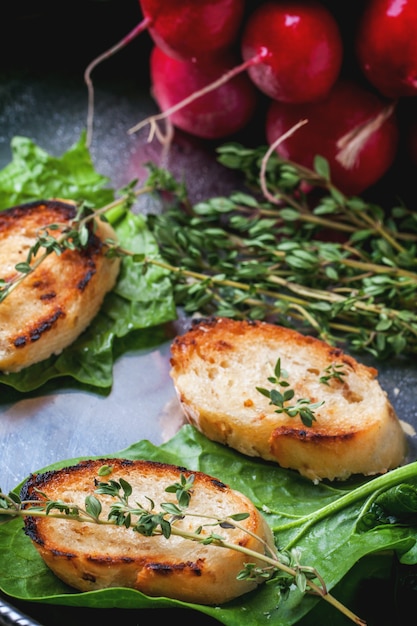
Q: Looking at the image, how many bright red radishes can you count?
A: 5